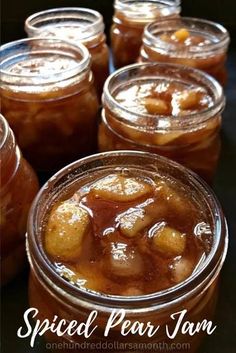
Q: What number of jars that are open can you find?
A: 7